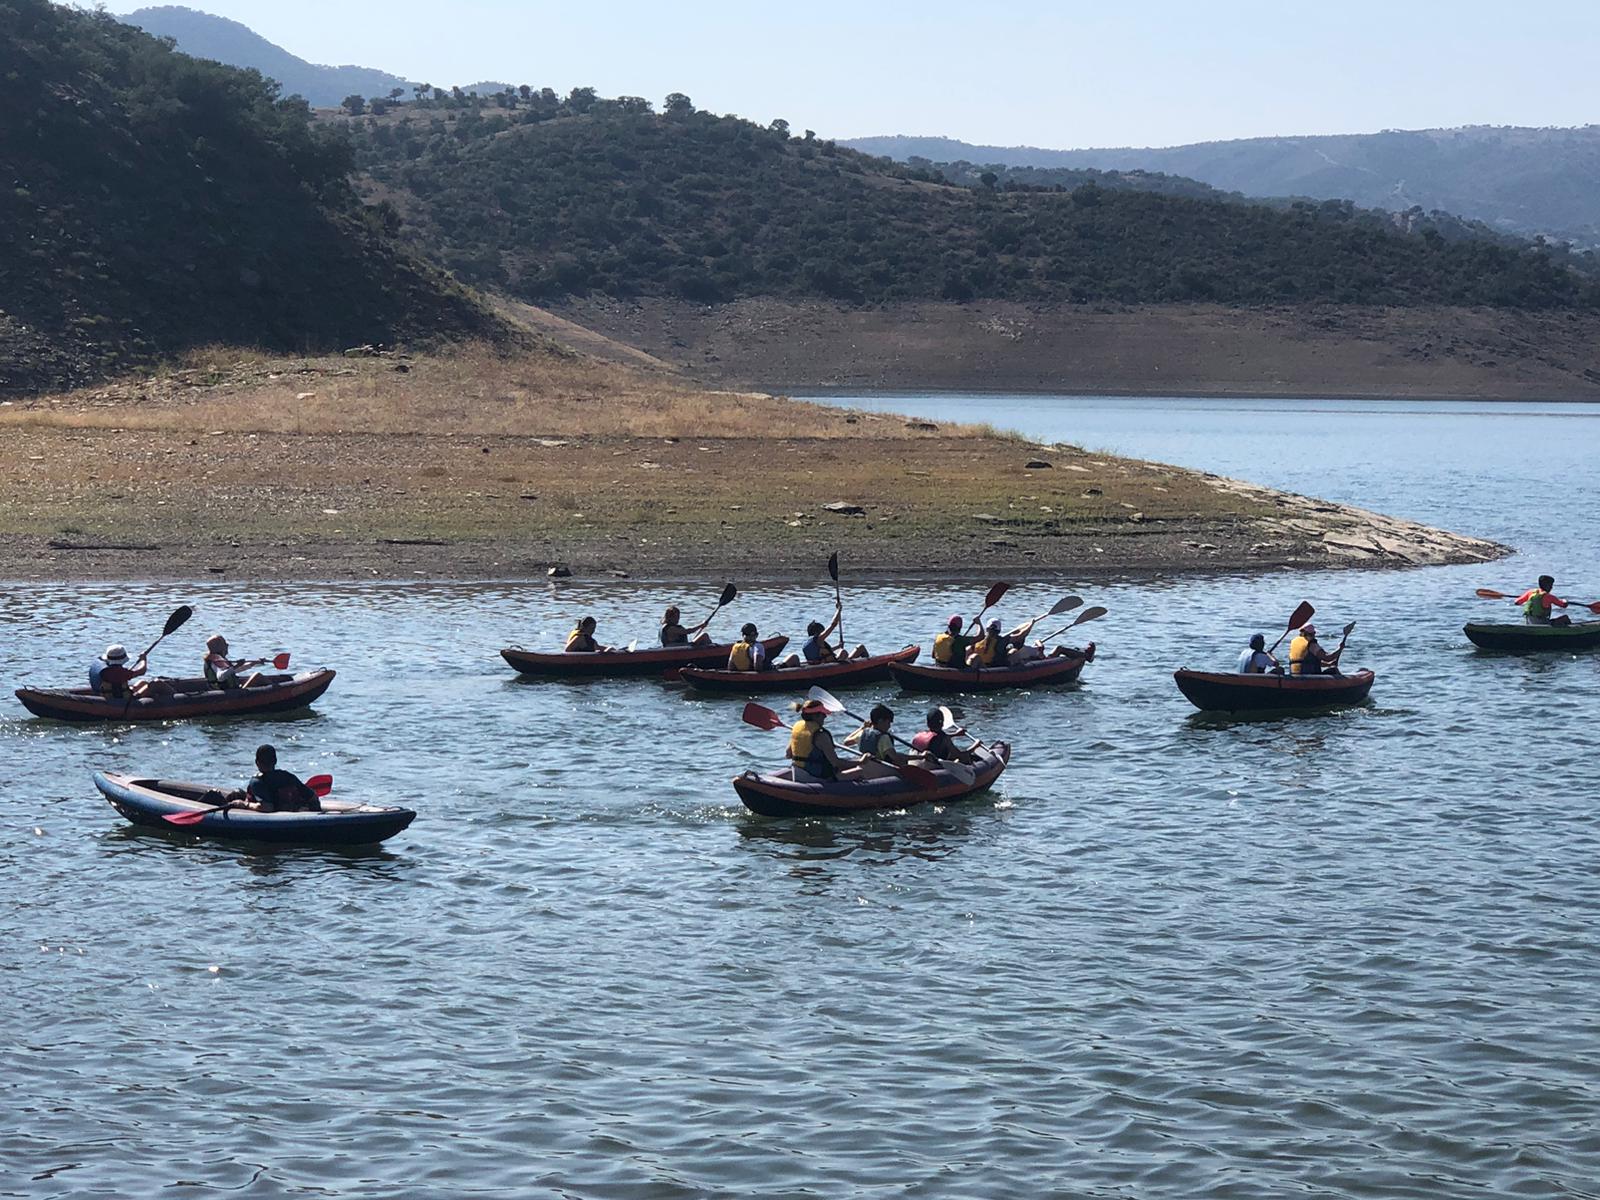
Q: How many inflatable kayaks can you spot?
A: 8